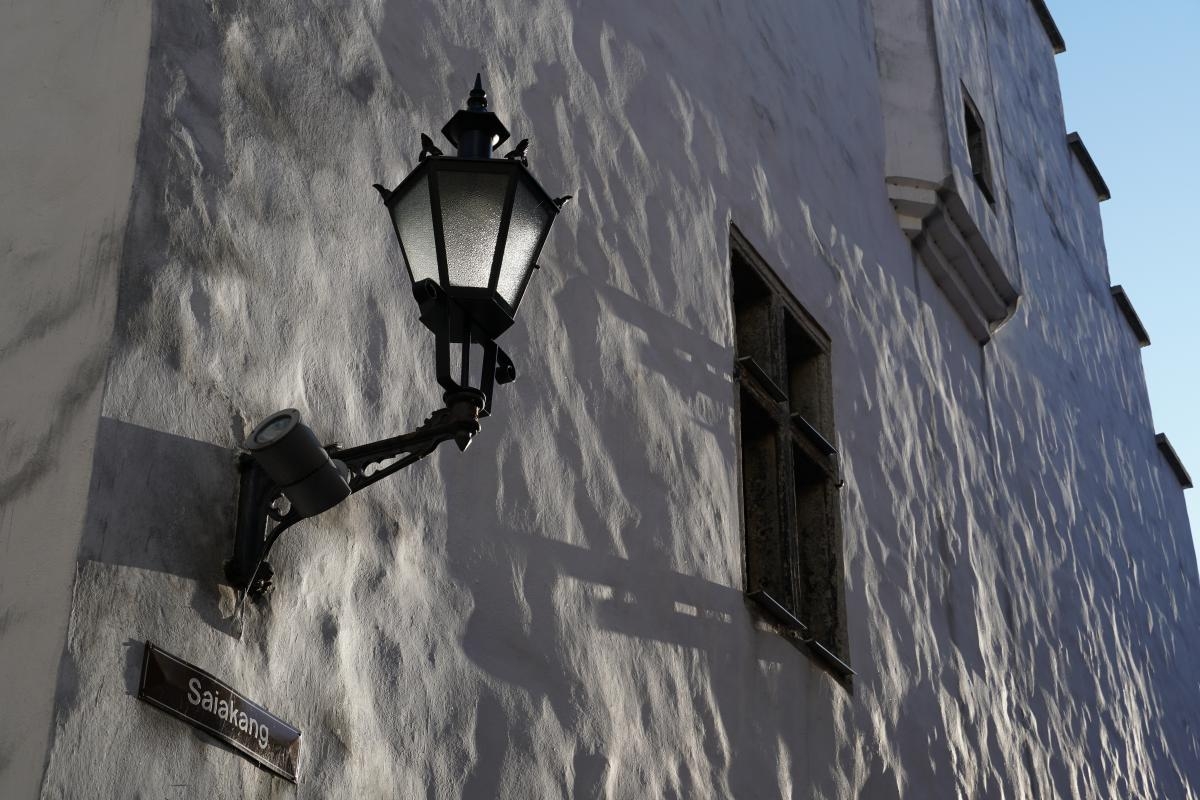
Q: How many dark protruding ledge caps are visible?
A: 4